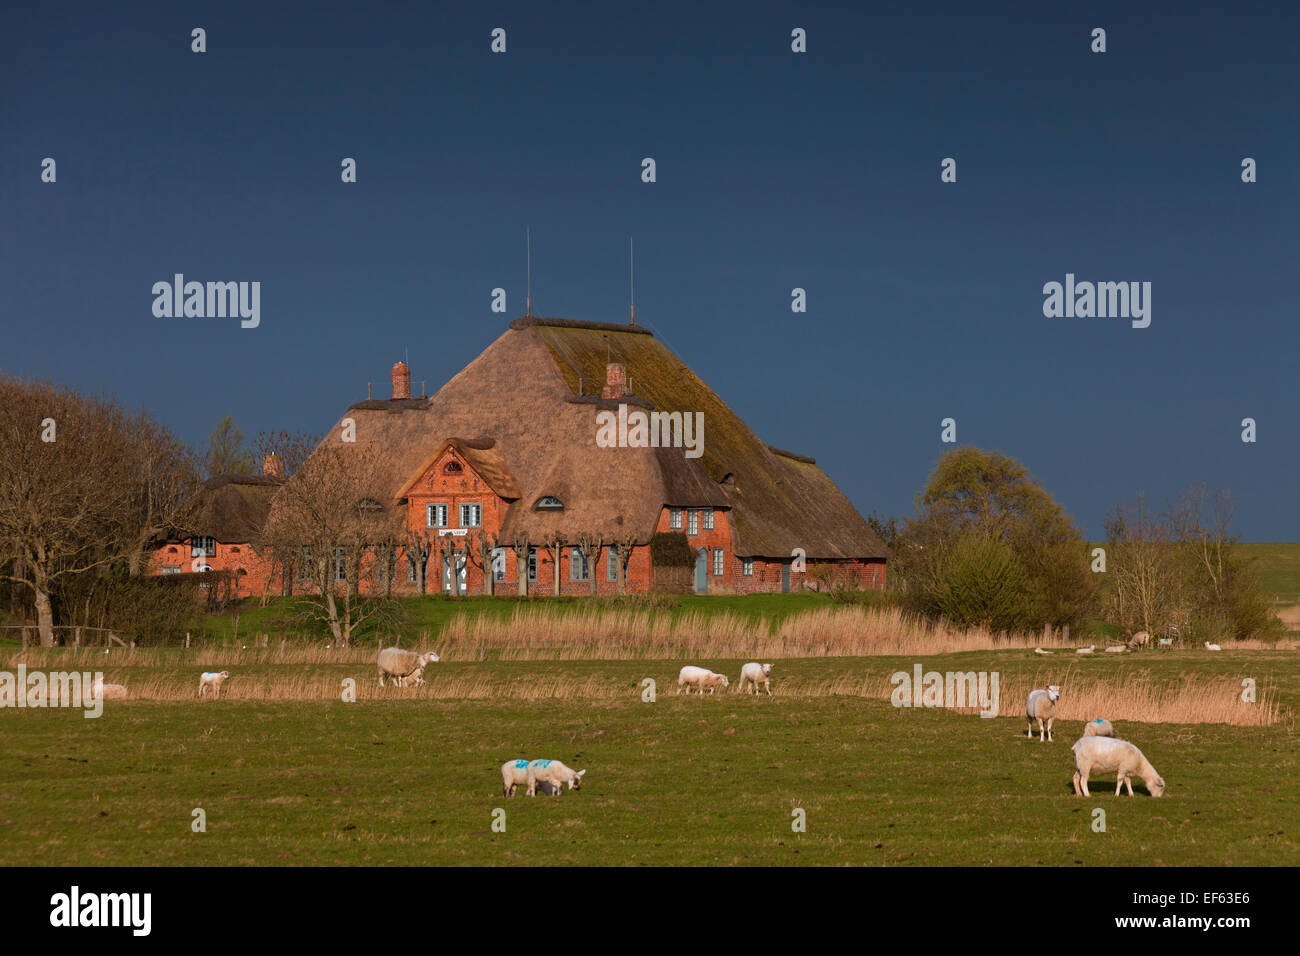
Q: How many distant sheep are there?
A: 6